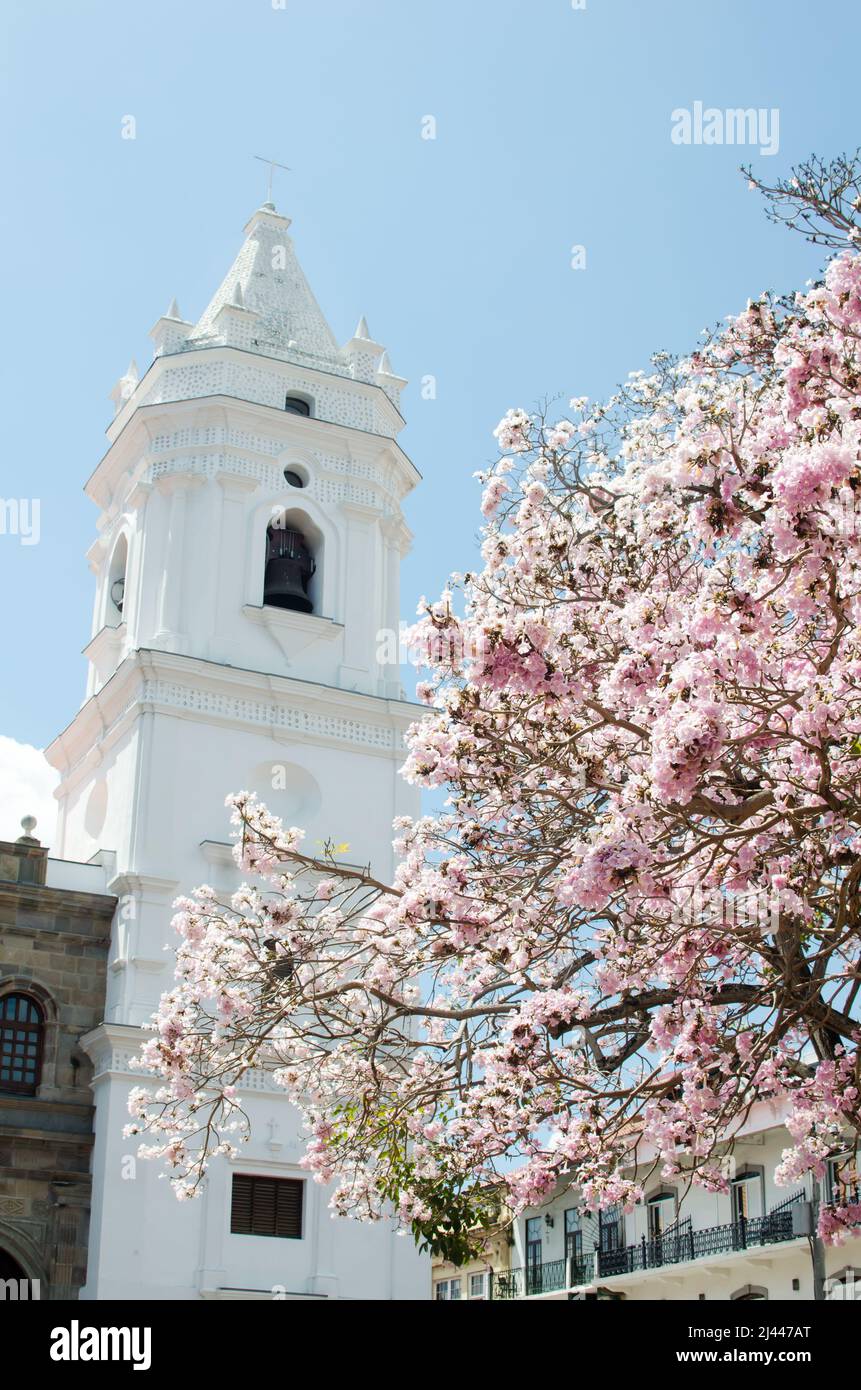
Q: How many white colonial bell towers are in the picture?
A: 1